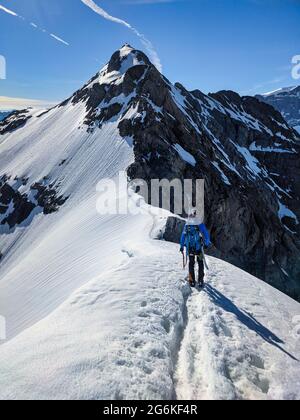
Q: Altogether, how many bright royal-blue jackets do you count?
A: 1